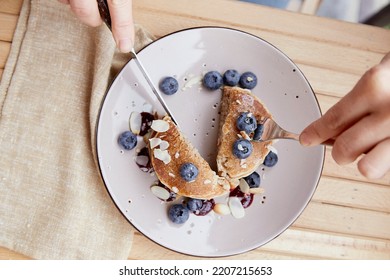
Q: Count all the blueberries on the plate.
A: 13